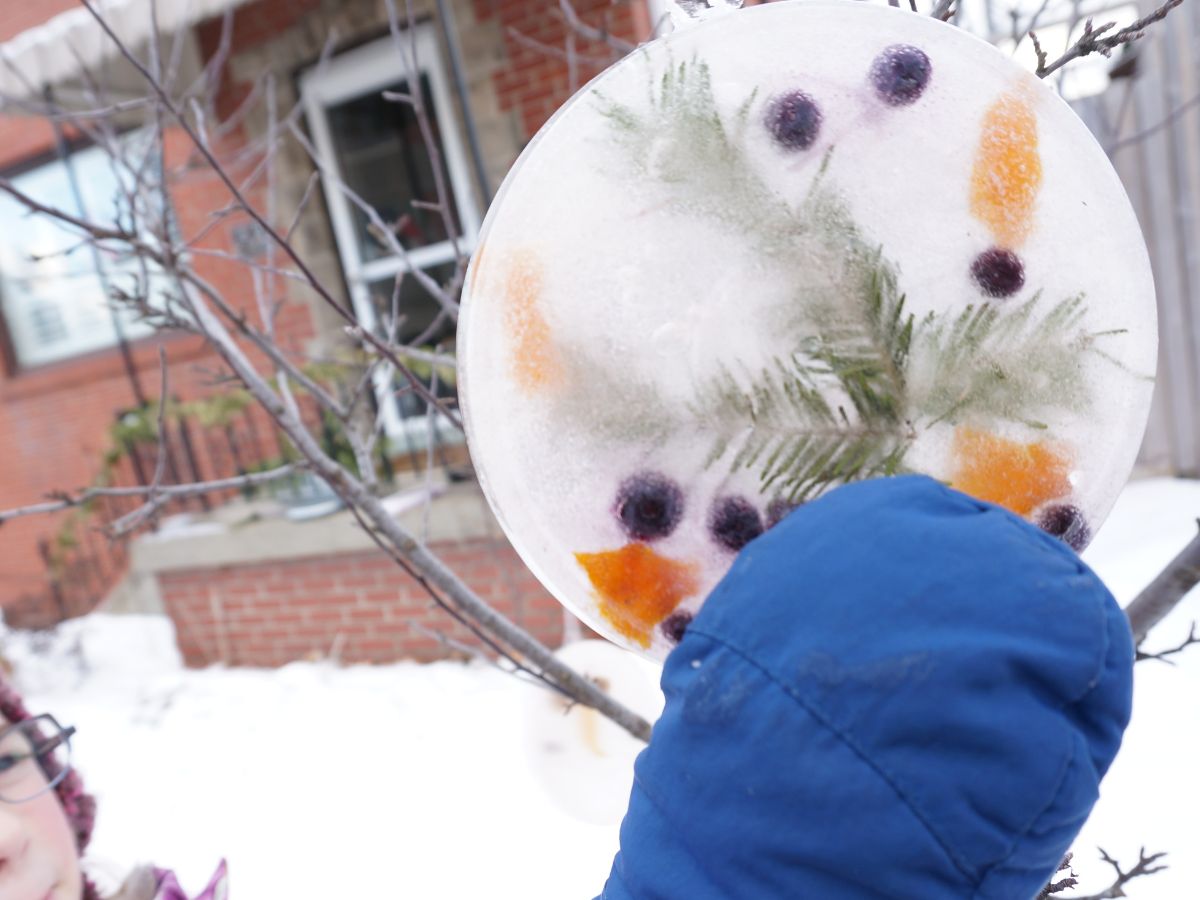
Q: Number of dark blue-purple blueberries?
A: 8